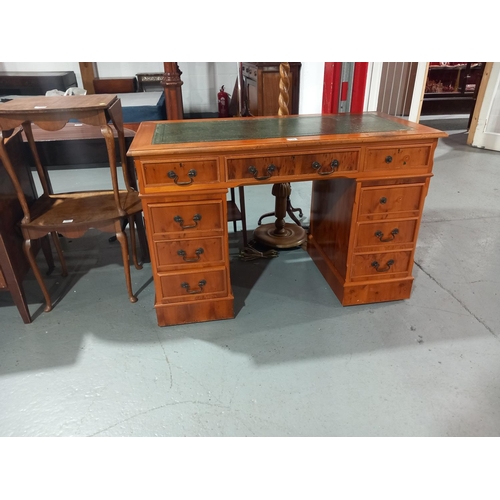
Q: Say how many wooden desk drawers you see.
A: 9